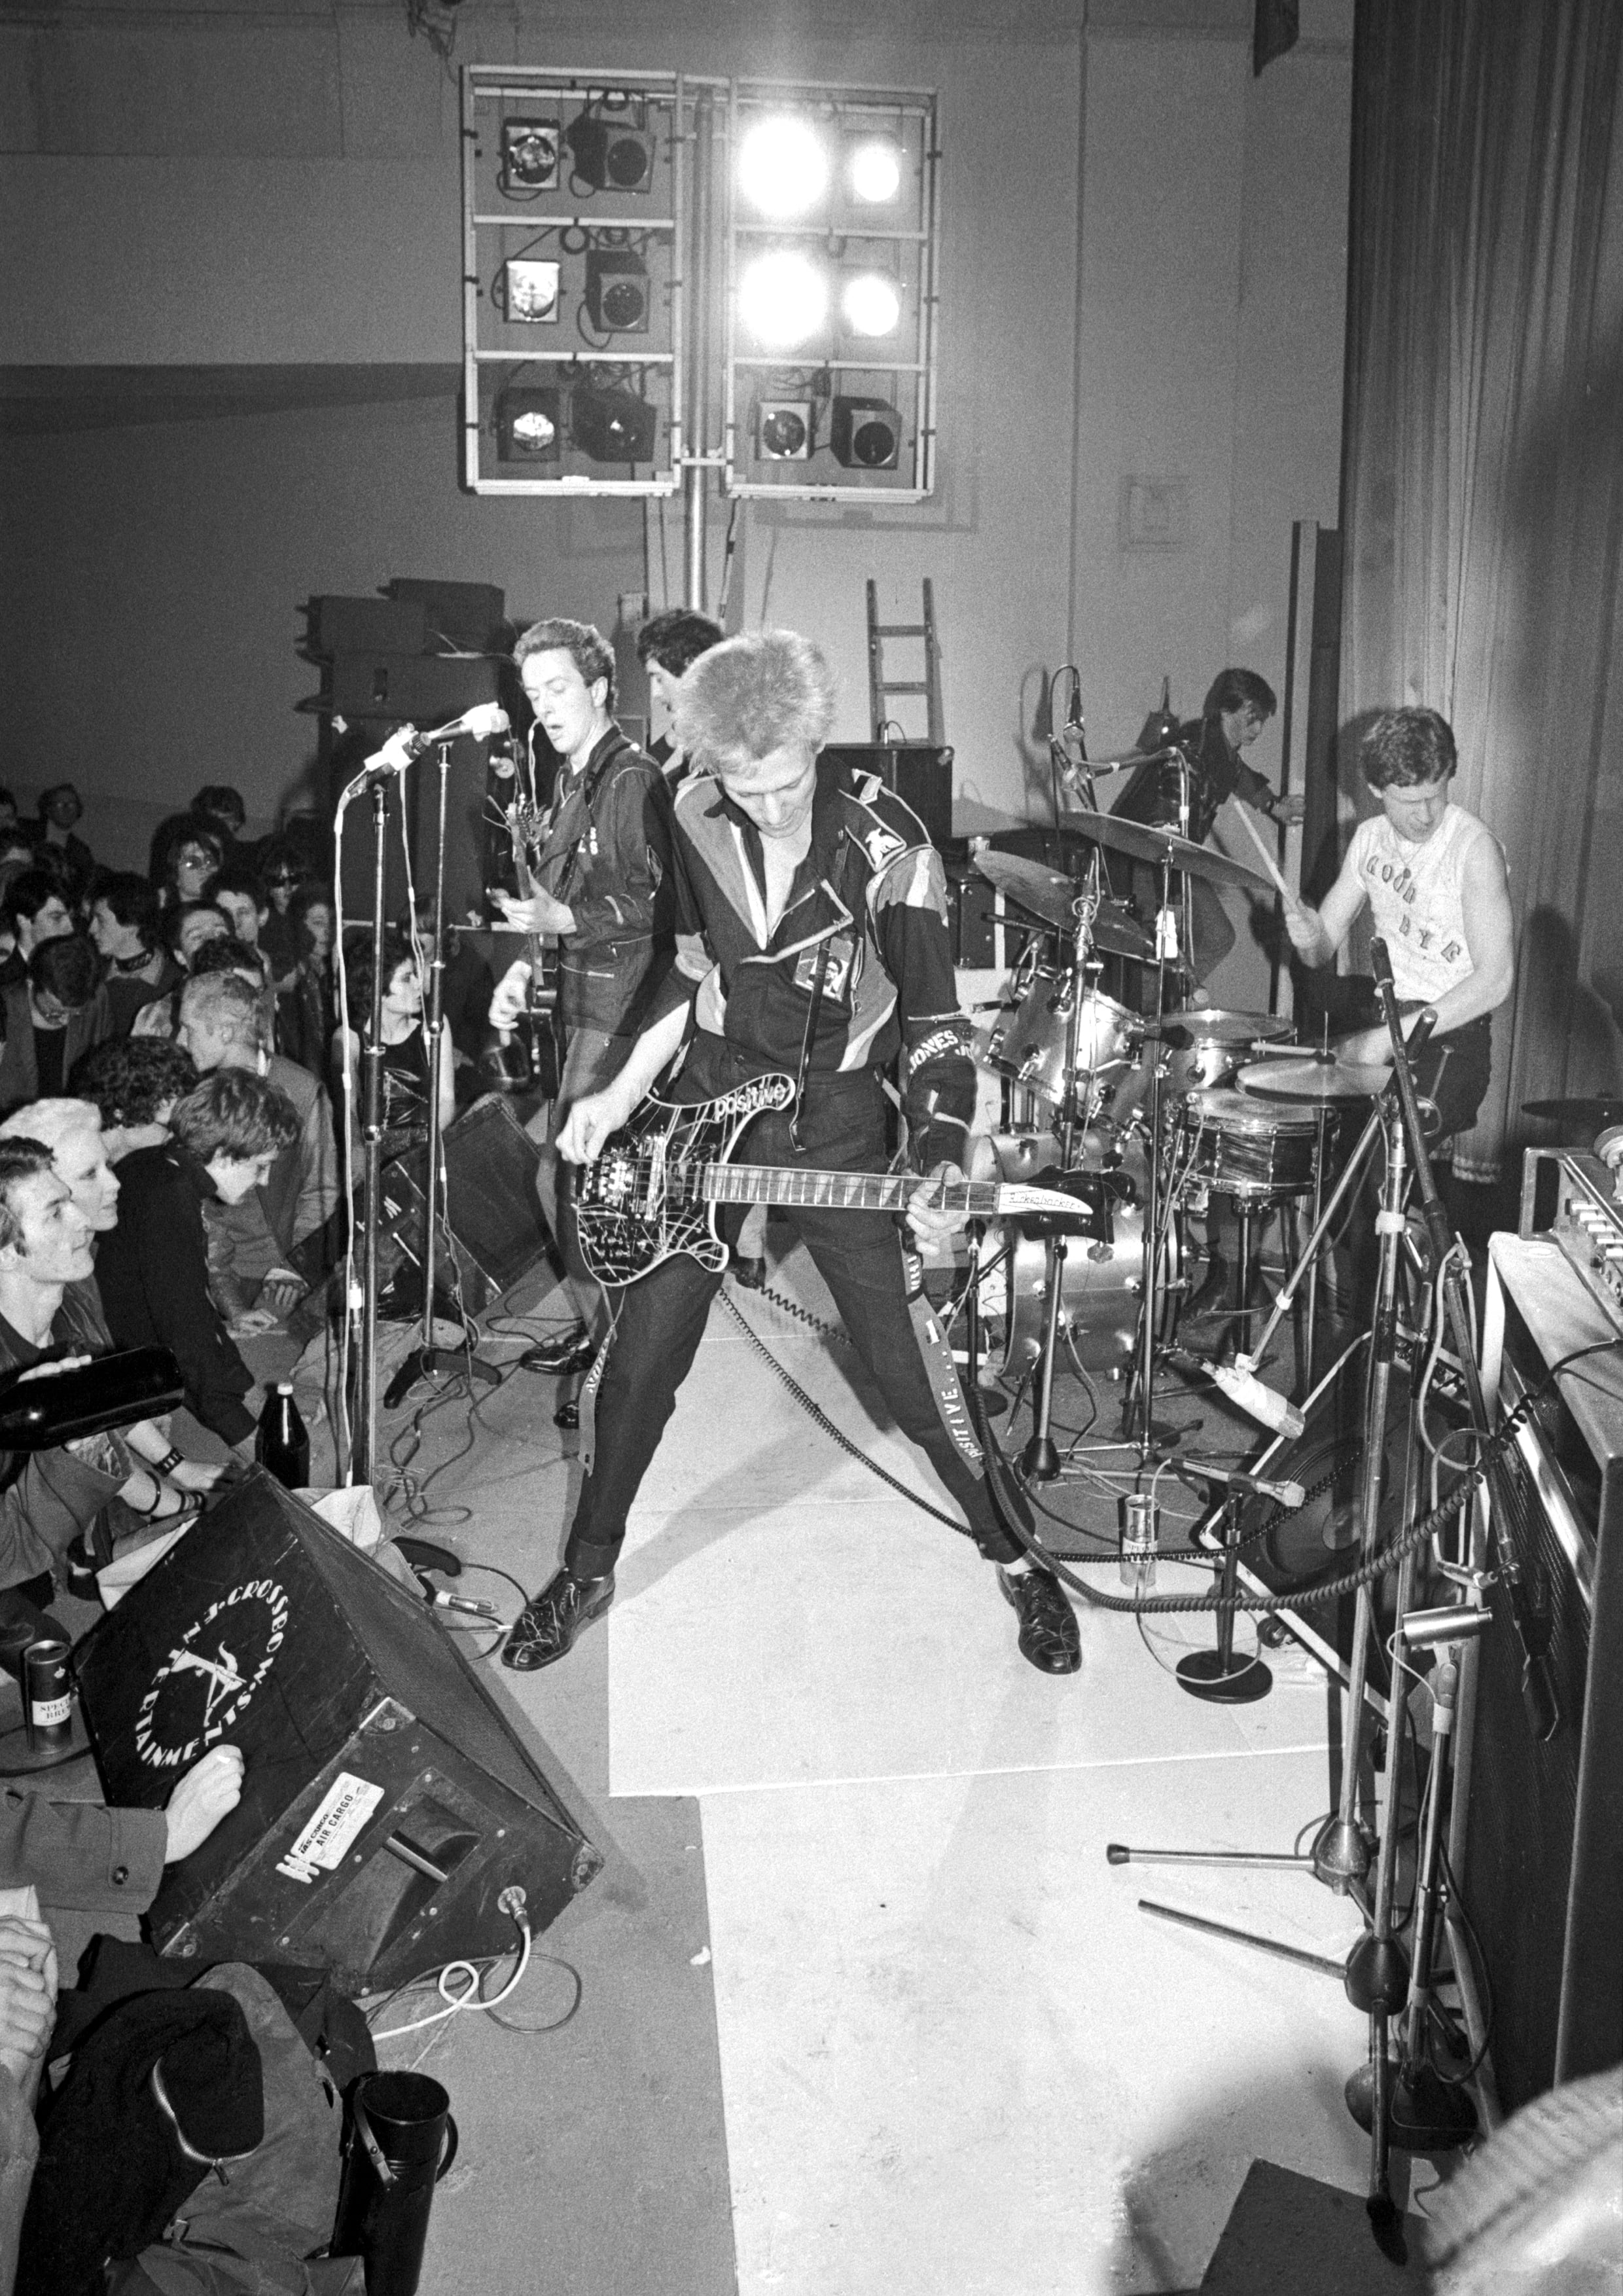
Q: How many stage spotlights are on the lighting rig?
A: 12